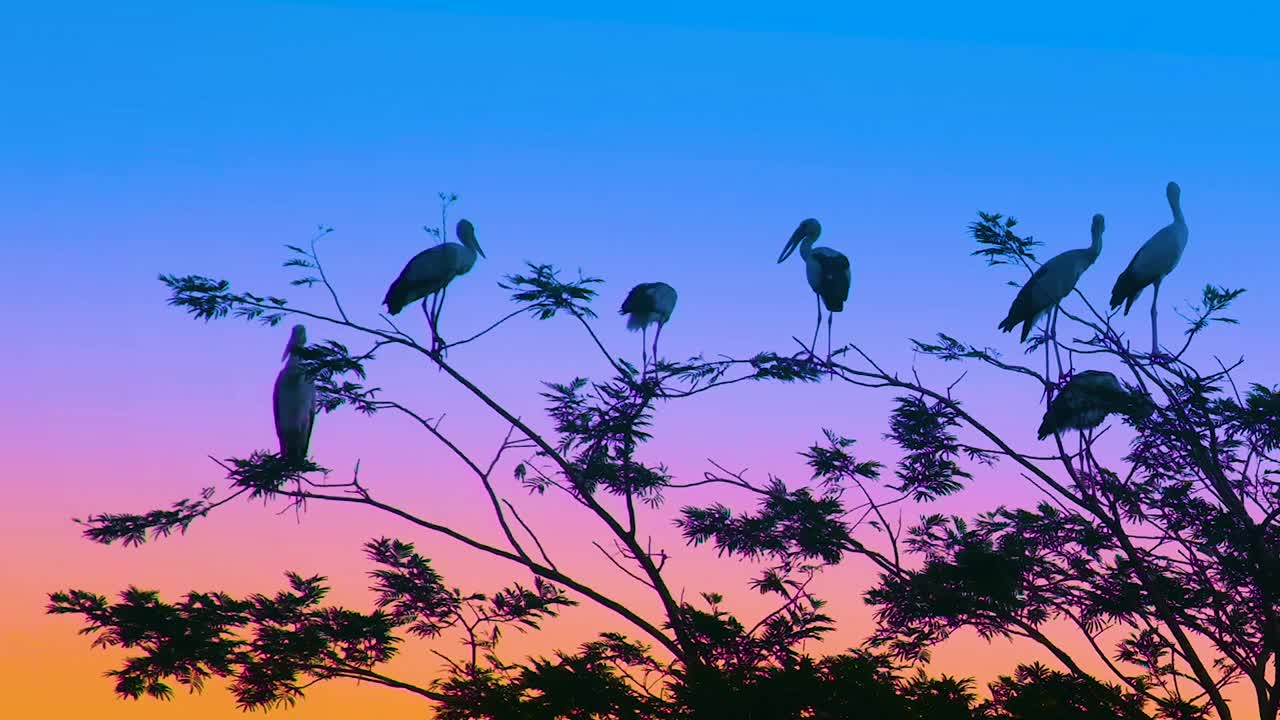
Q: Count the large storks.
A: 7